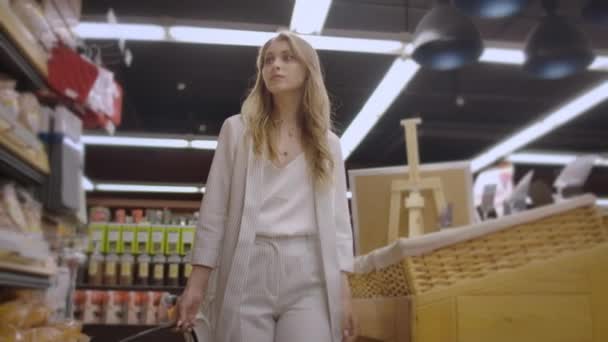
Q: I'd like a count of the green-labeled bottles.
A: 7